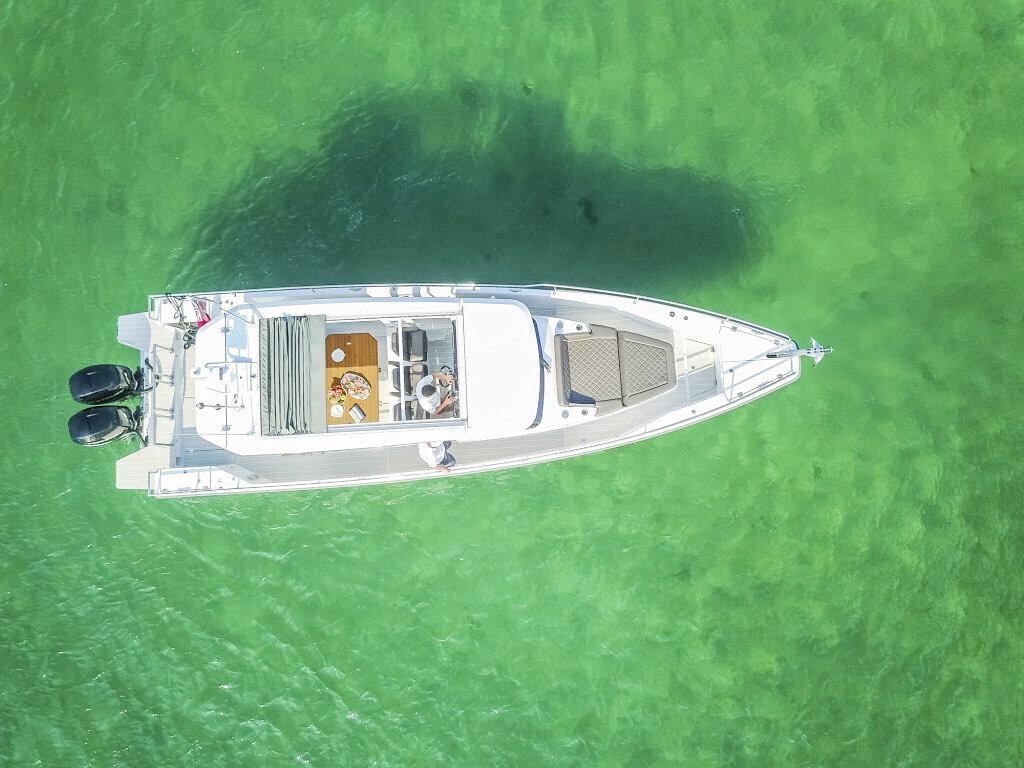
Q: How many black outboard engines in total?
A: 2